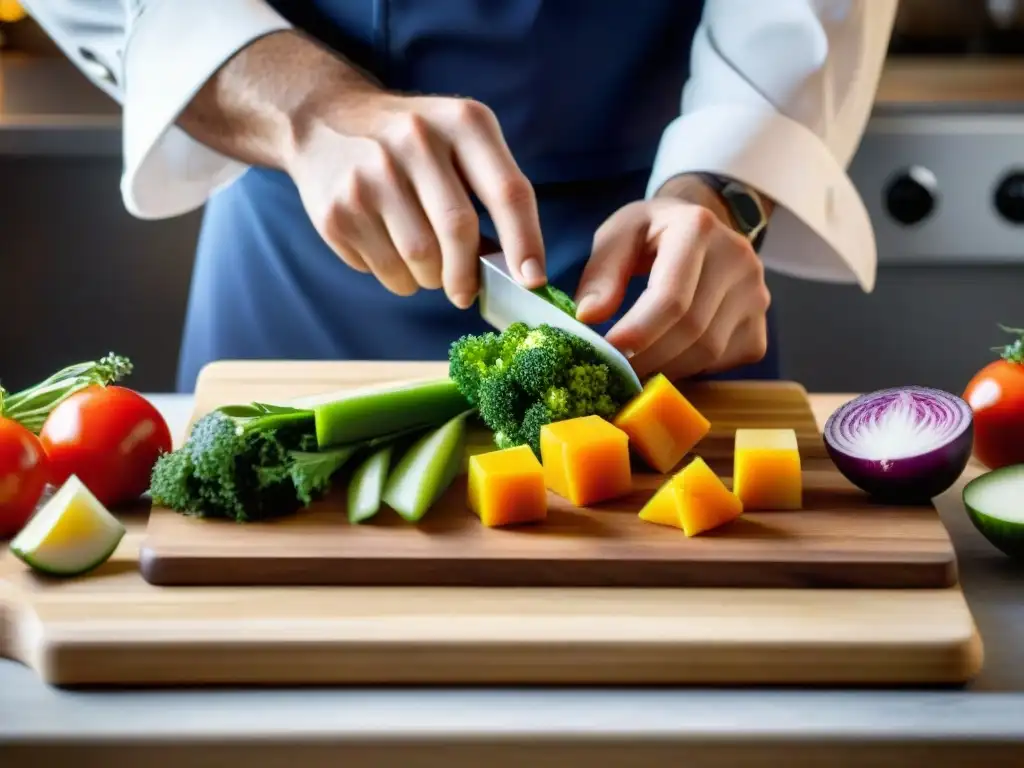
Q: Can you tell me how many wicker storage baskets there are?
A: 0